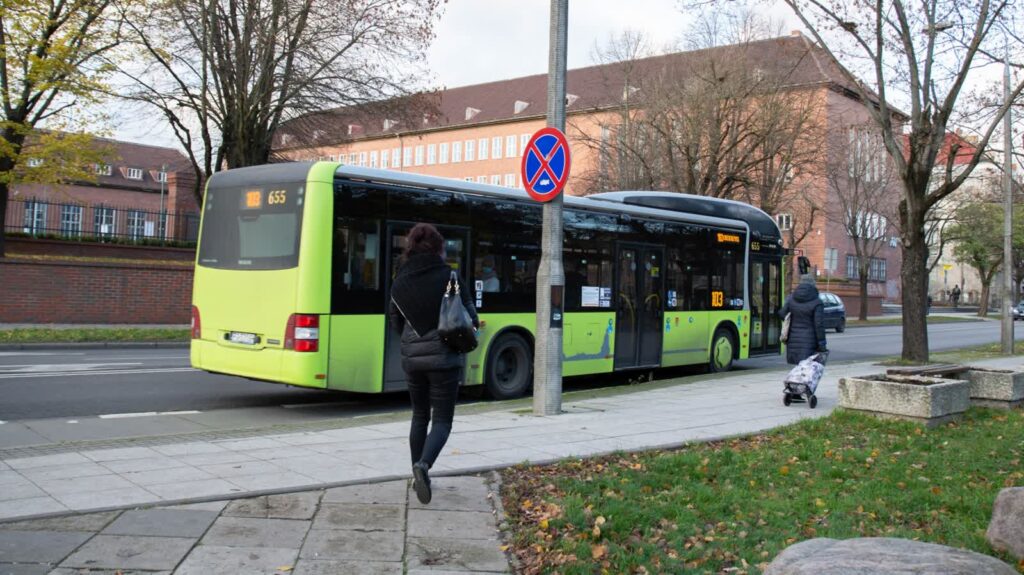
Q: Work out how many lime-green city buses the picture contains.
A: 1